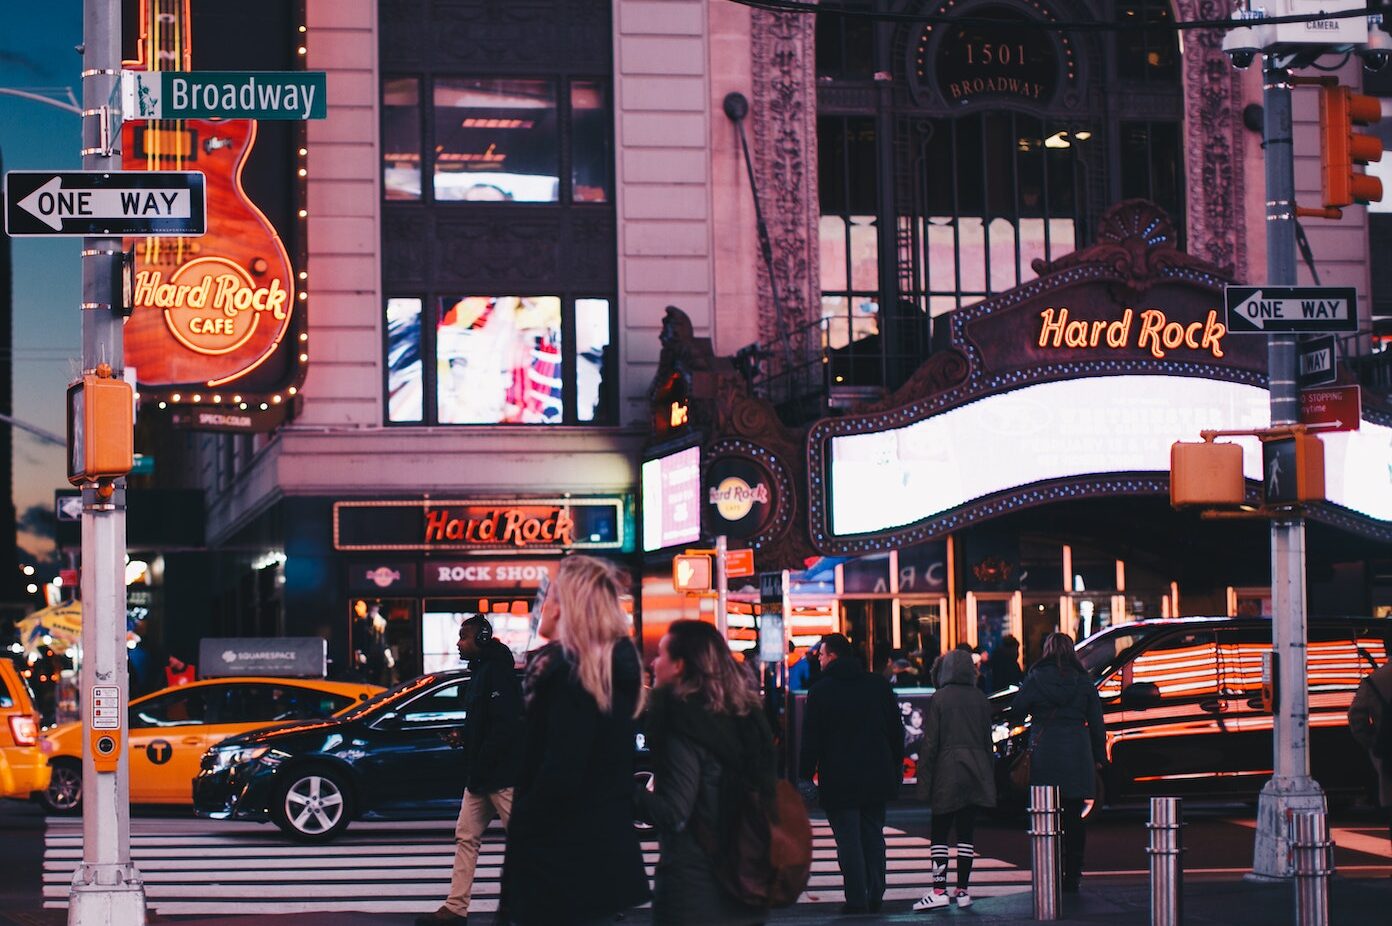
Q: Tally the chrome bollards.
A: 3